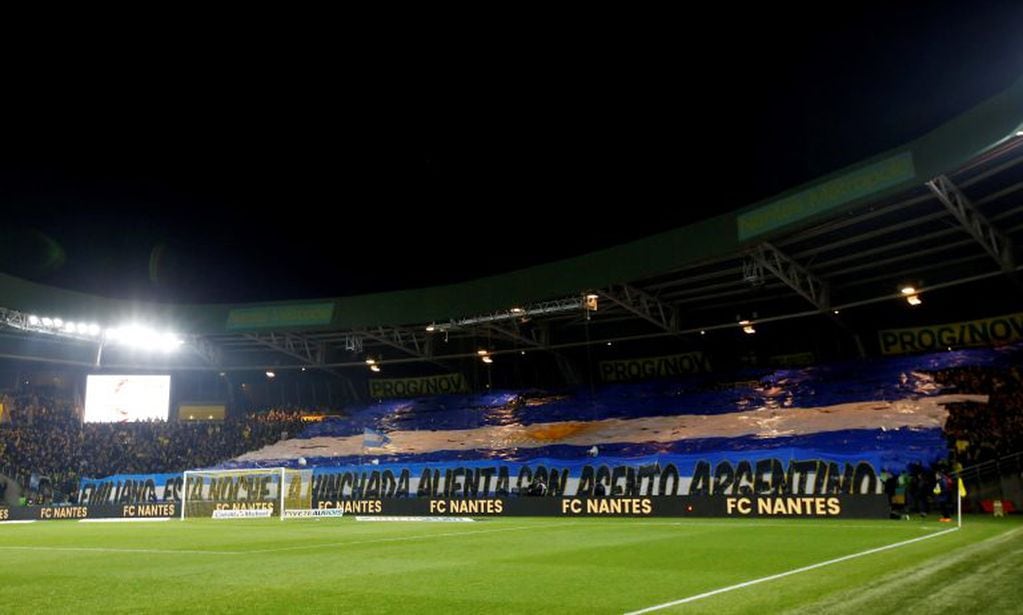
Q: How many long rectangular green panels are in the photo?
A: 2